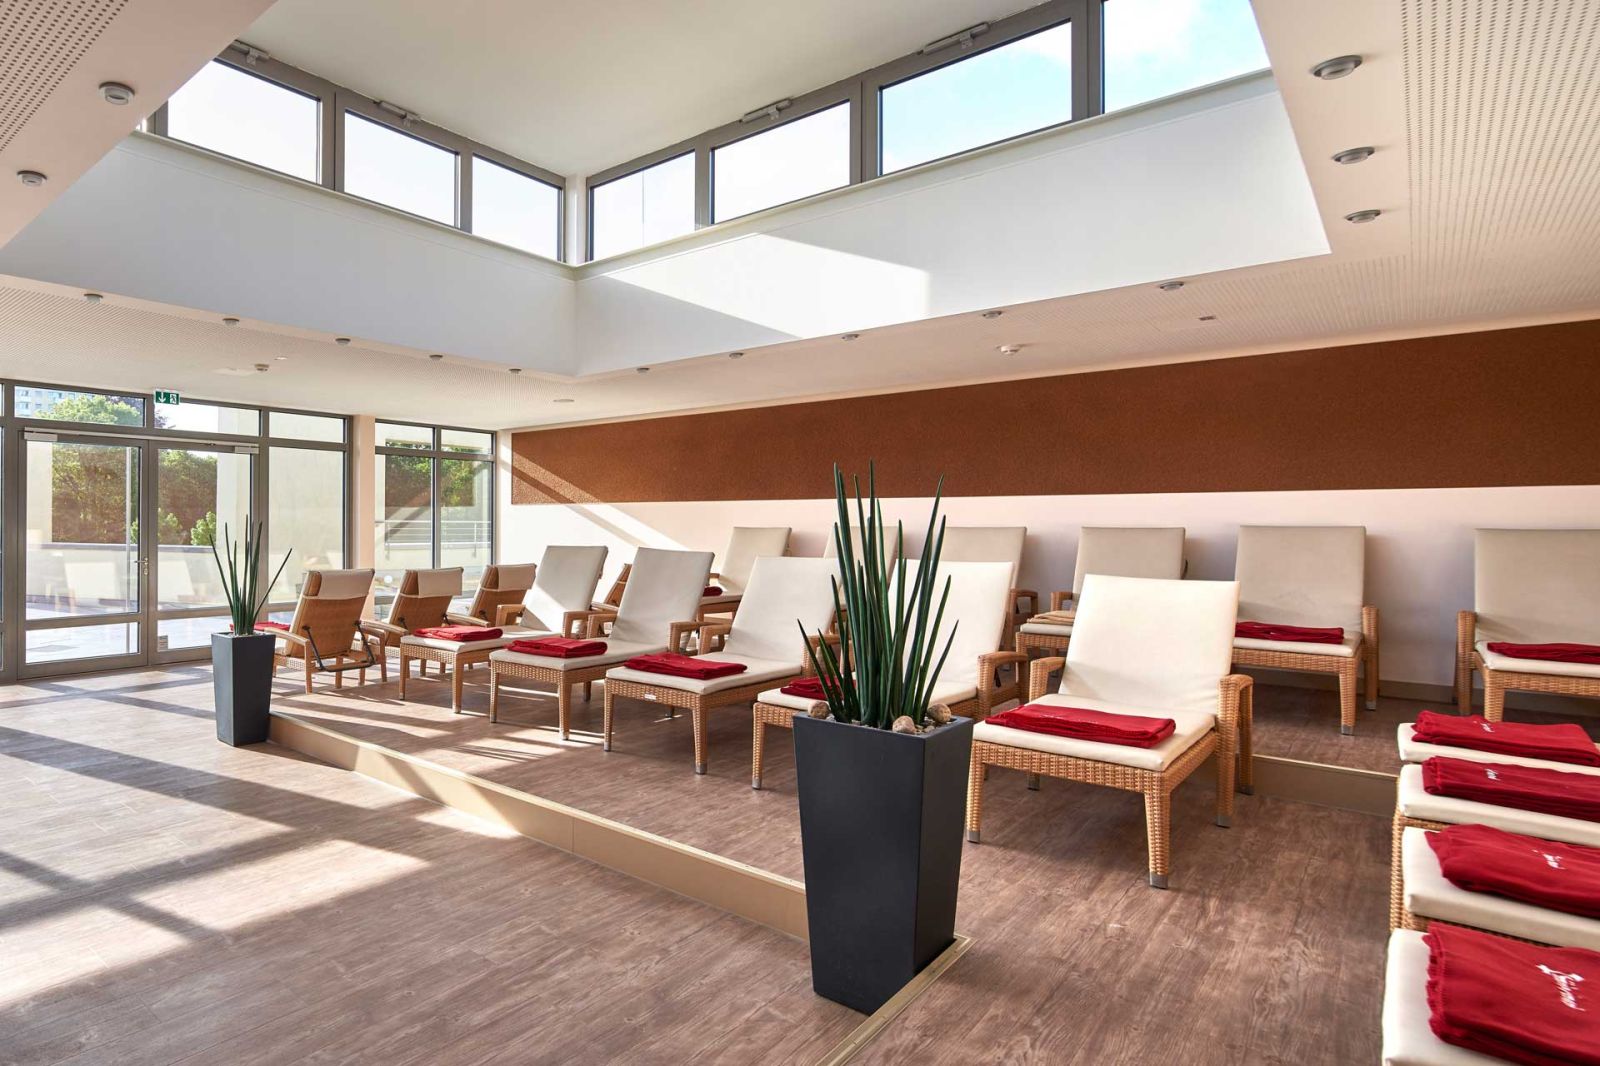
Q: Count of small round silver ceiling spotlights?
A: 15